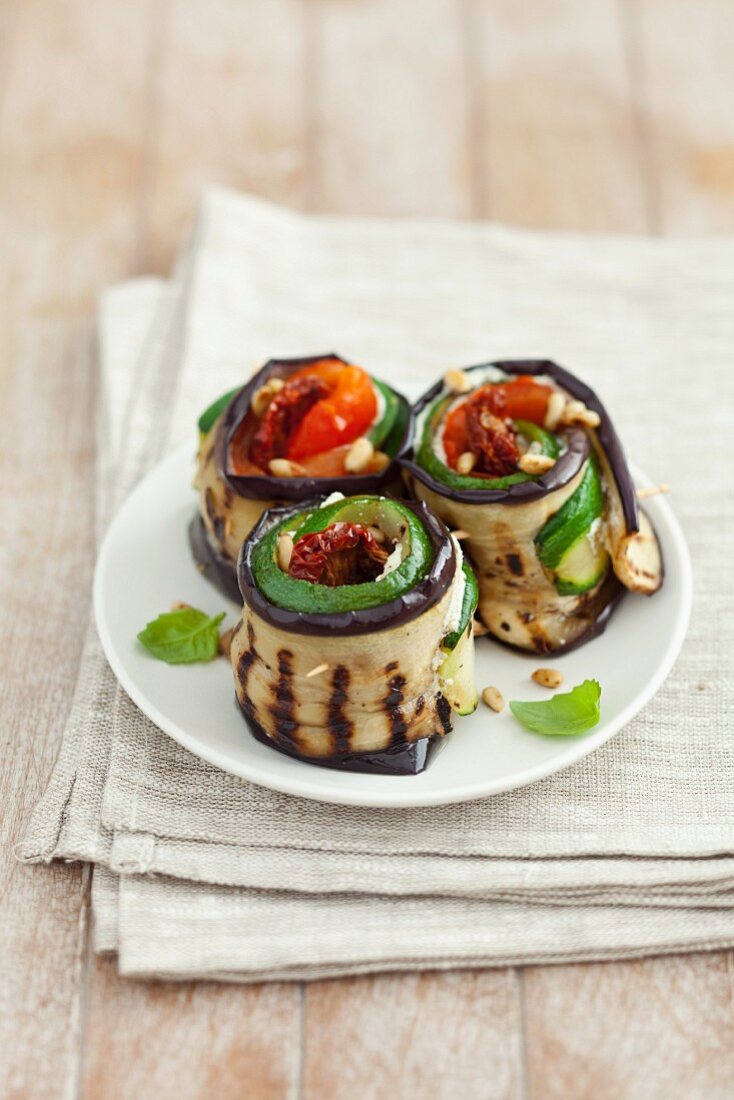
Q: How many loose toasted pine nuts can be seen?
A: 2